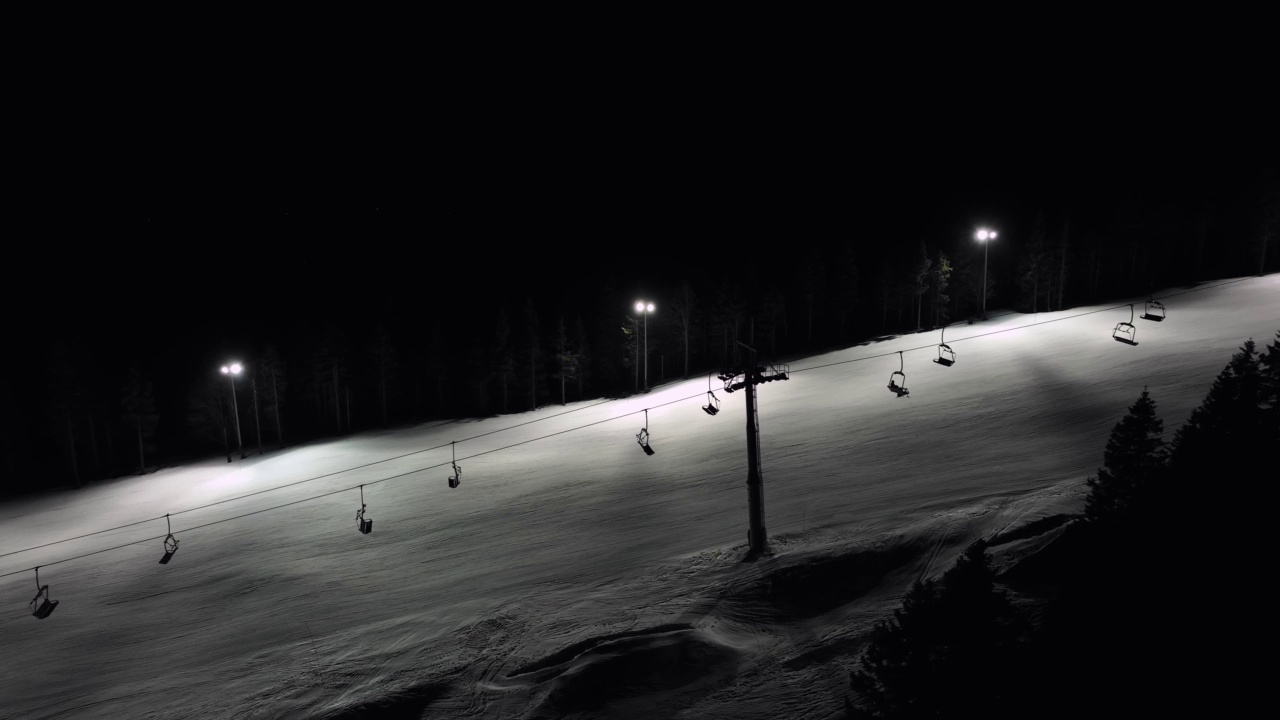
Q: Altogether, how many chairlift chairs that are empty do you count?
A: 9